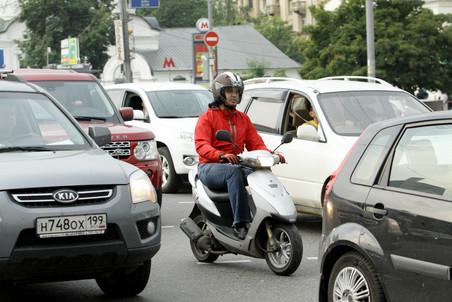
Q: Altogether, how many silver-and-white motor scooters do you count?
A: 1